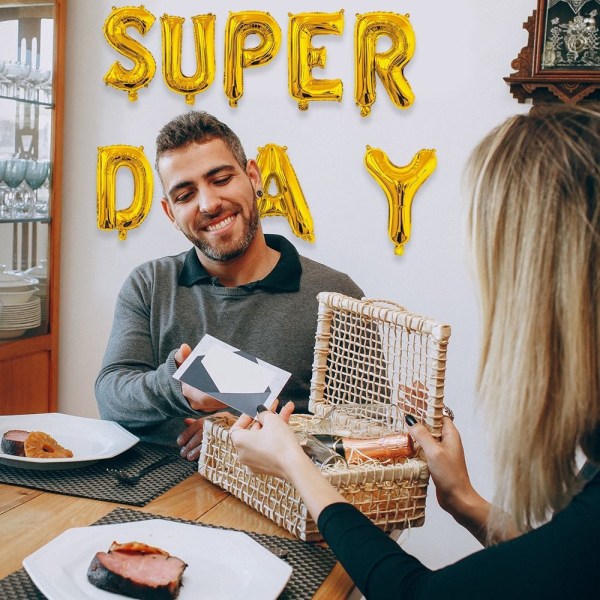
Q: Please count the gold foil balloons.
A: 8